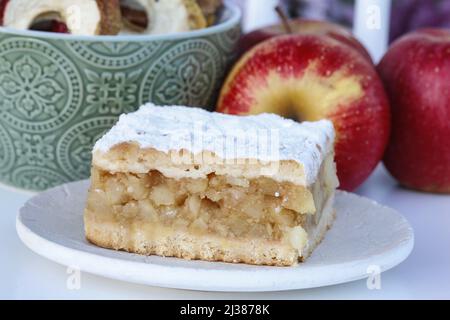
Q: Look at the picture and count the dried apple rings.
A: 2